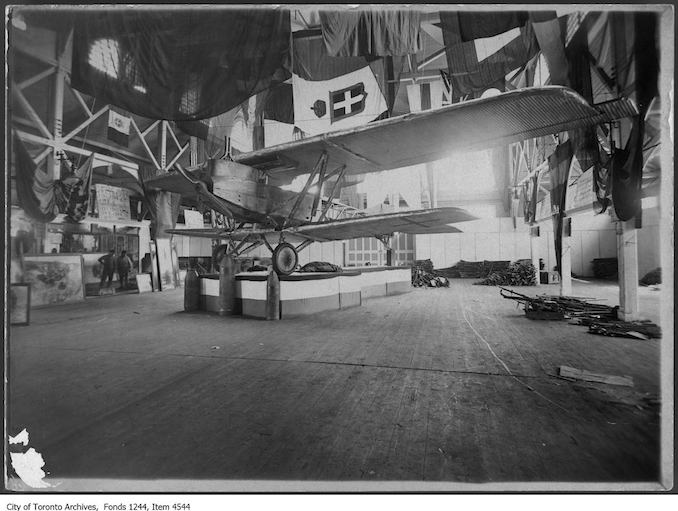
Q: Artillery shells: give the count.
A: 3